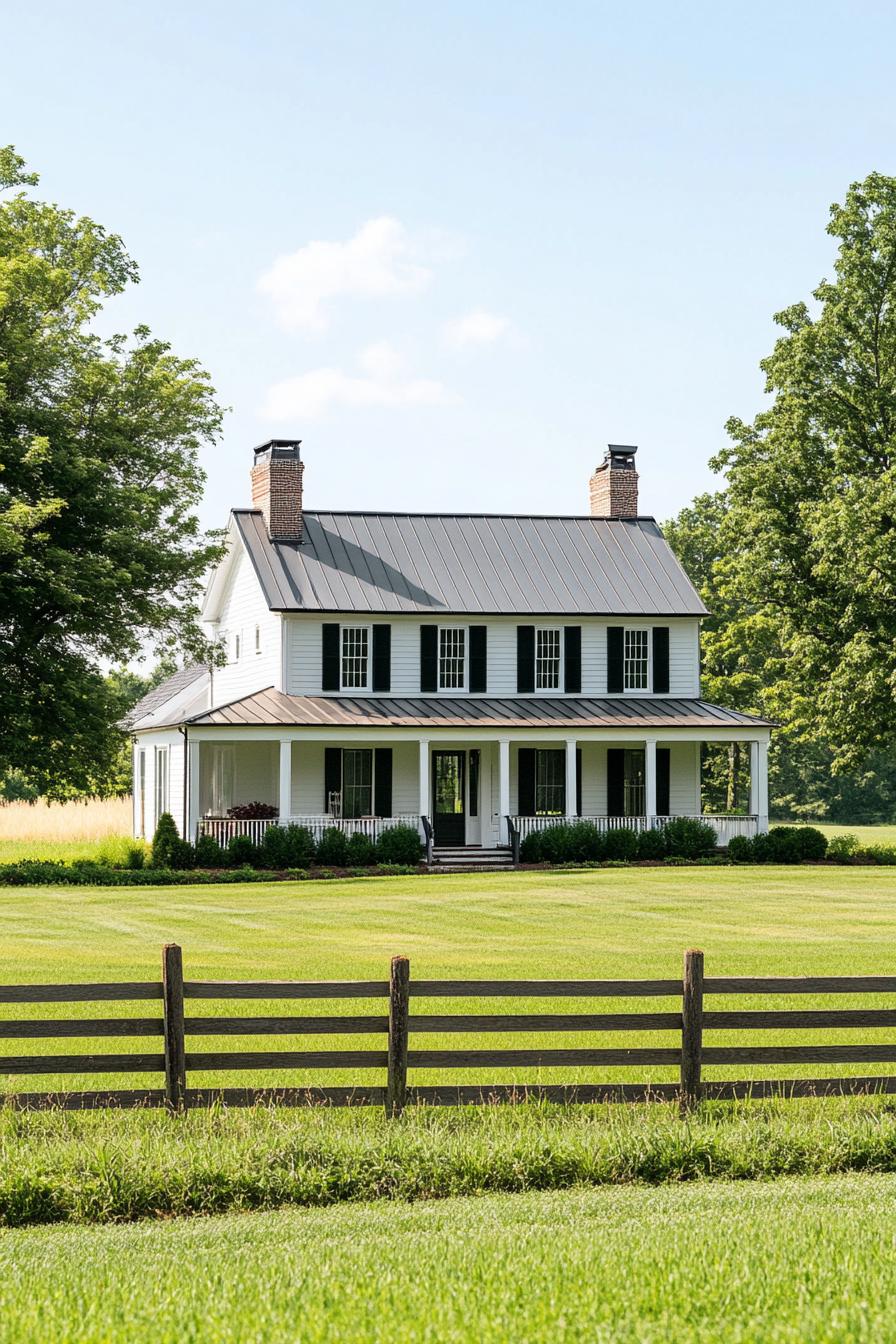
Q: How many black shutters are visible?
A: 14